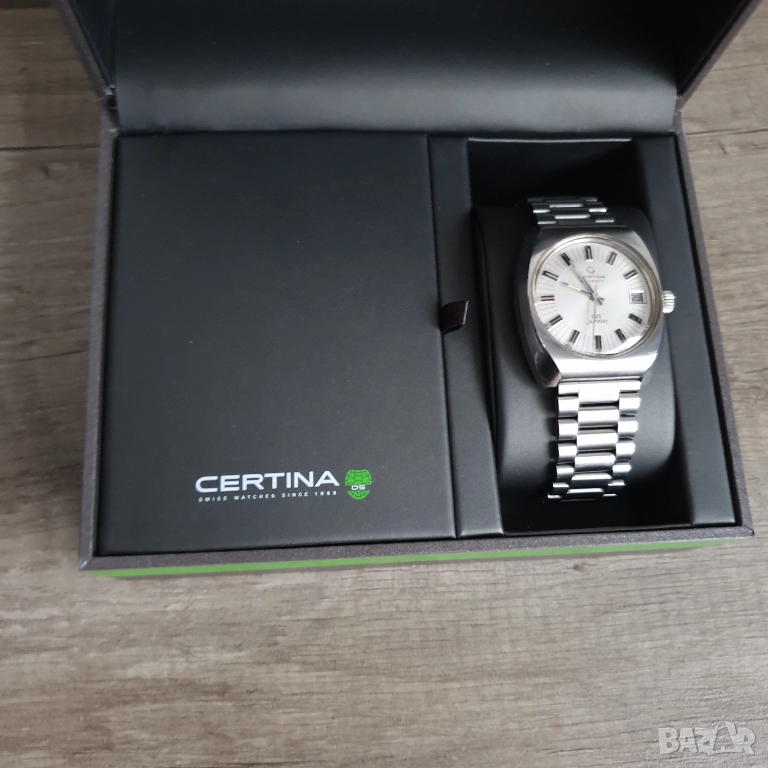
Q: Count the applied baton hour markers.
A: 11